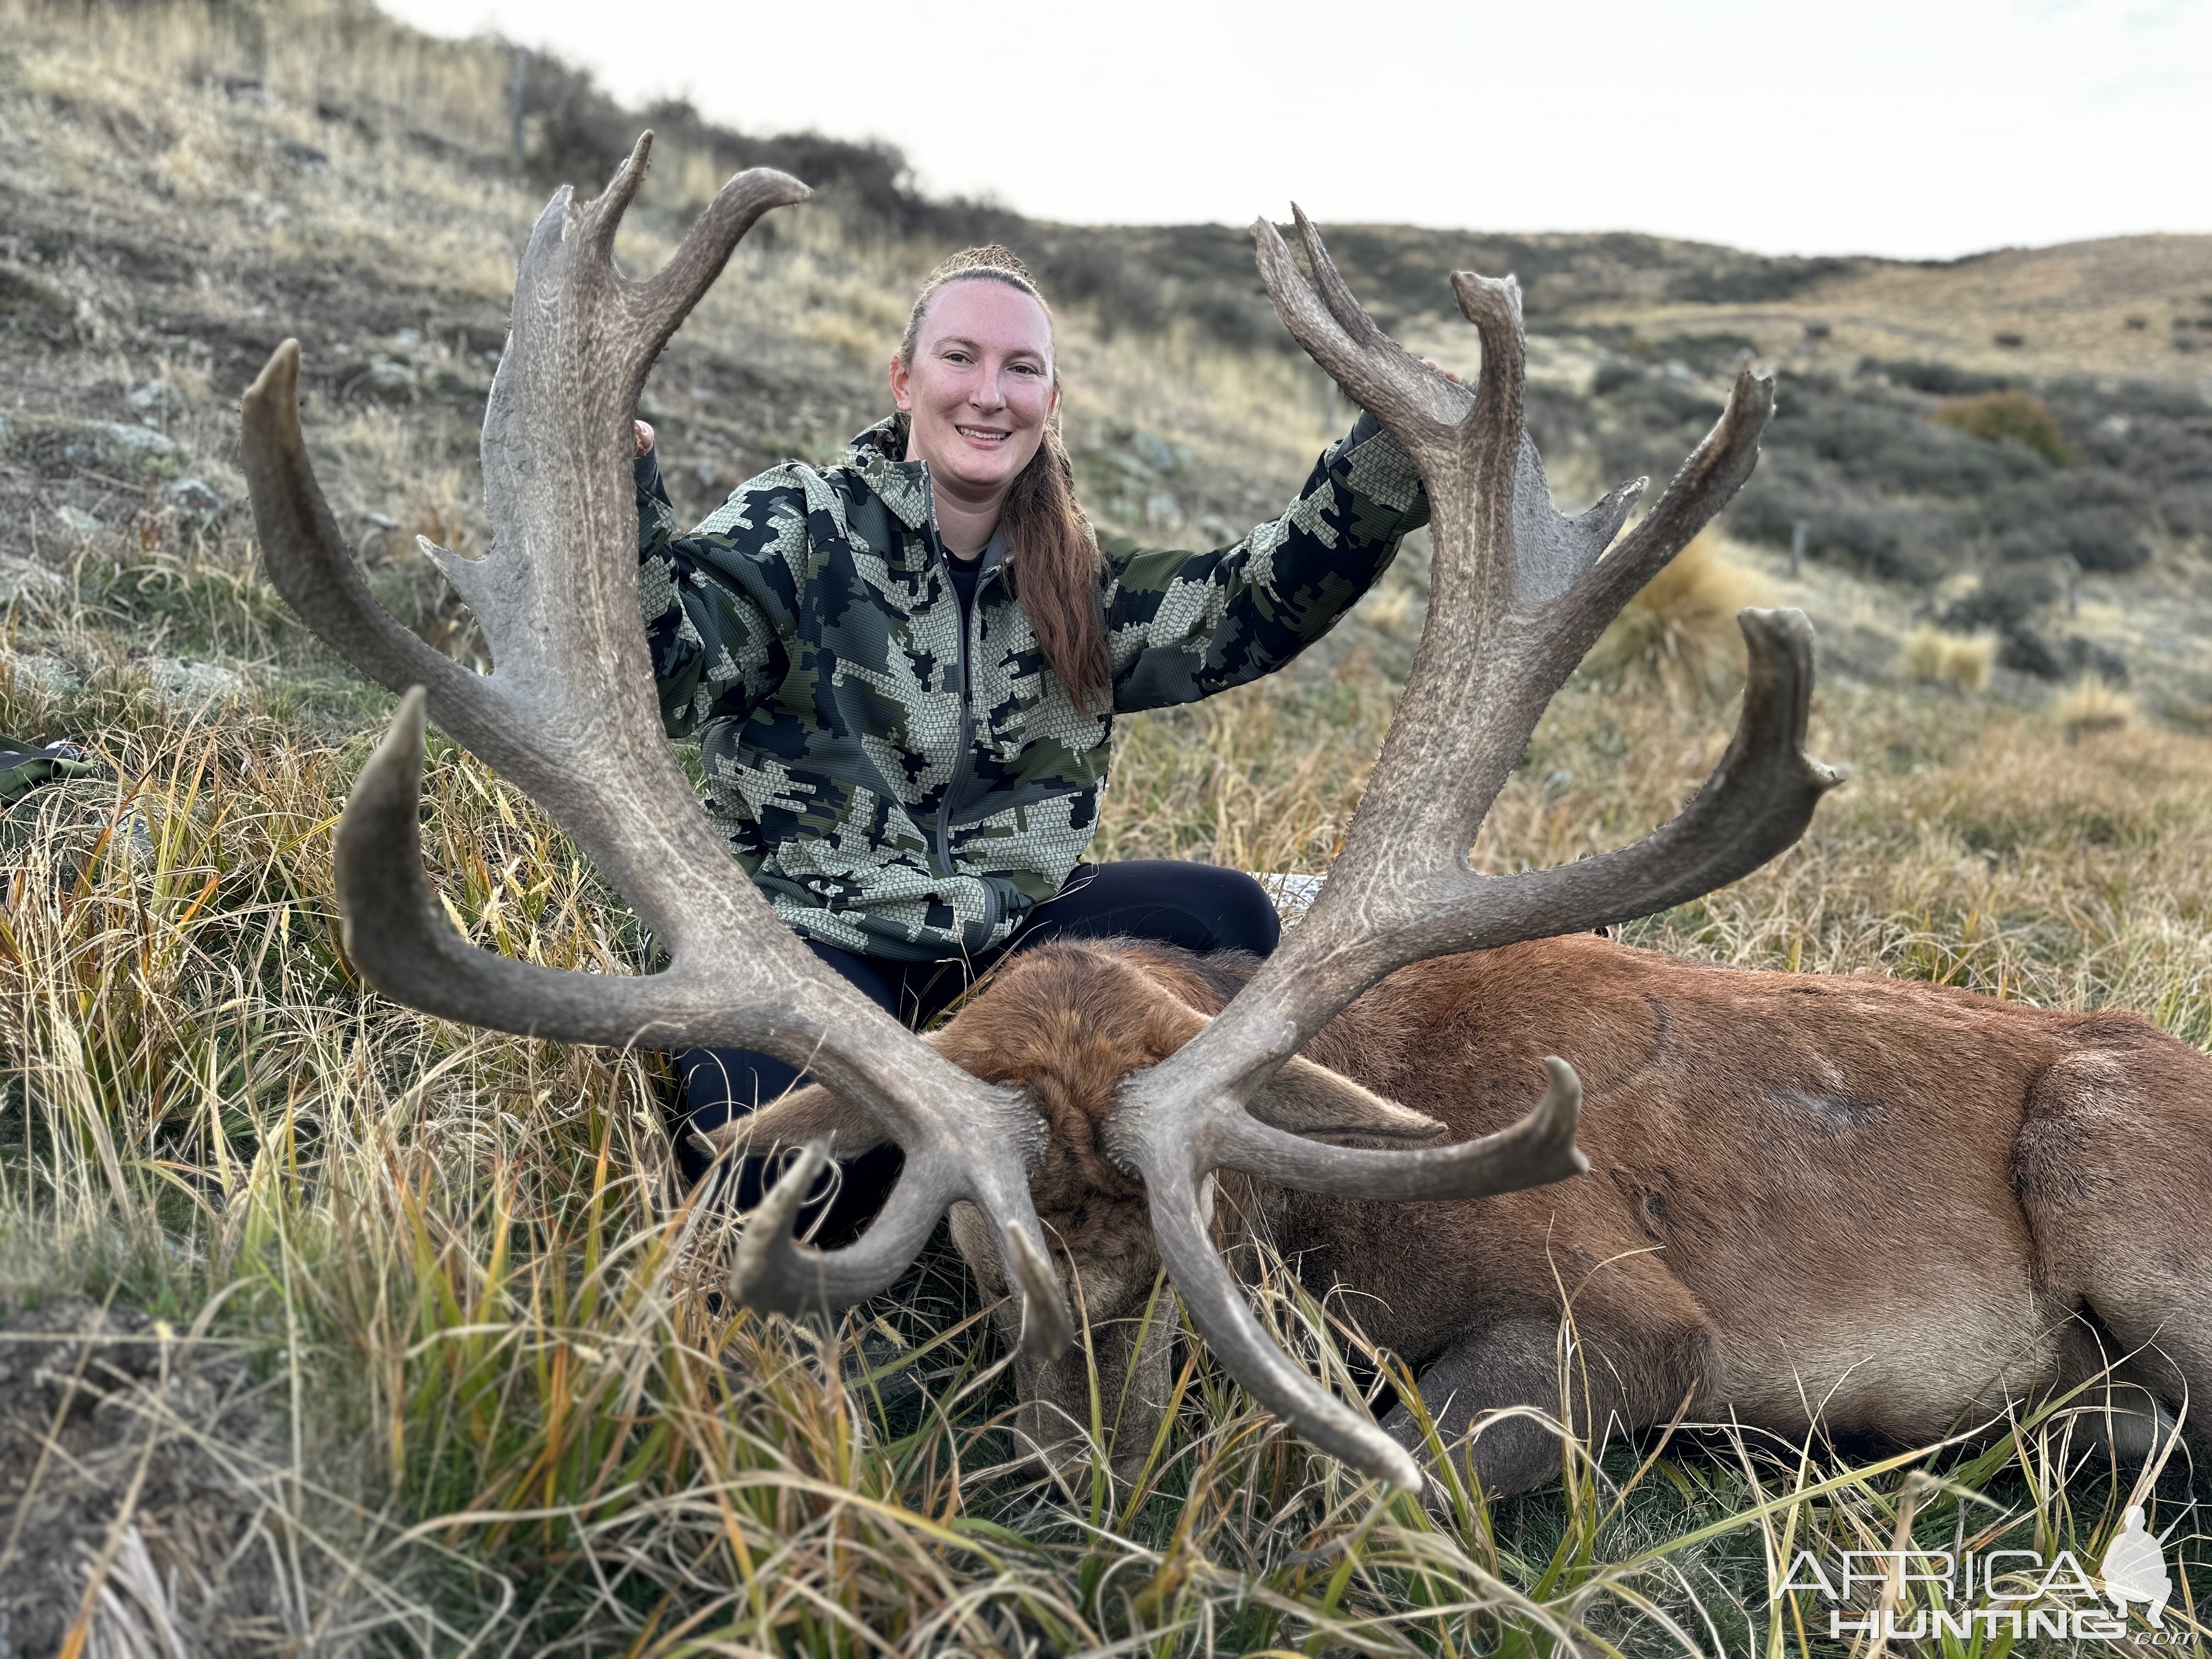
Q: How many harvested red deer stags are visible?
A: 1